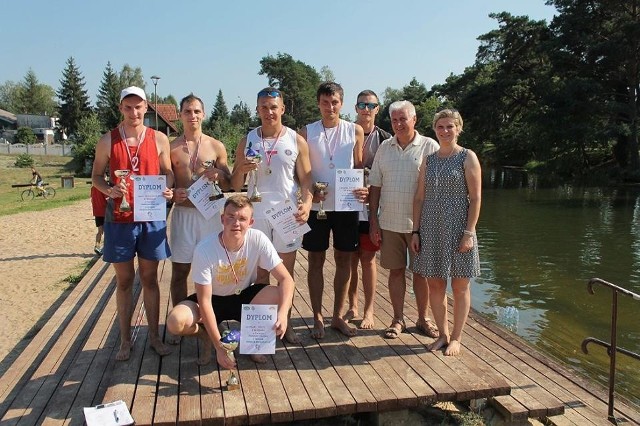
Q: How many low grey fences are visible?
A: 1